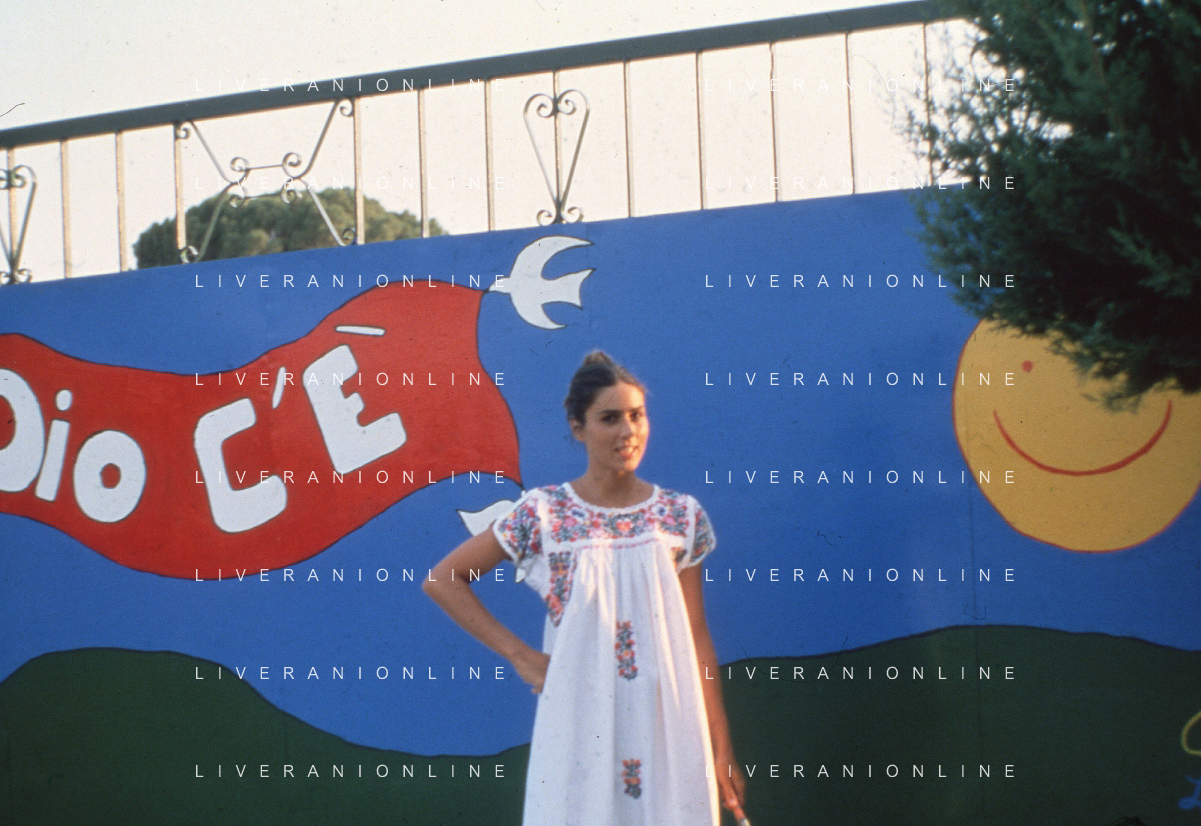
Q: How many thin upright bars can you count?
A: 13